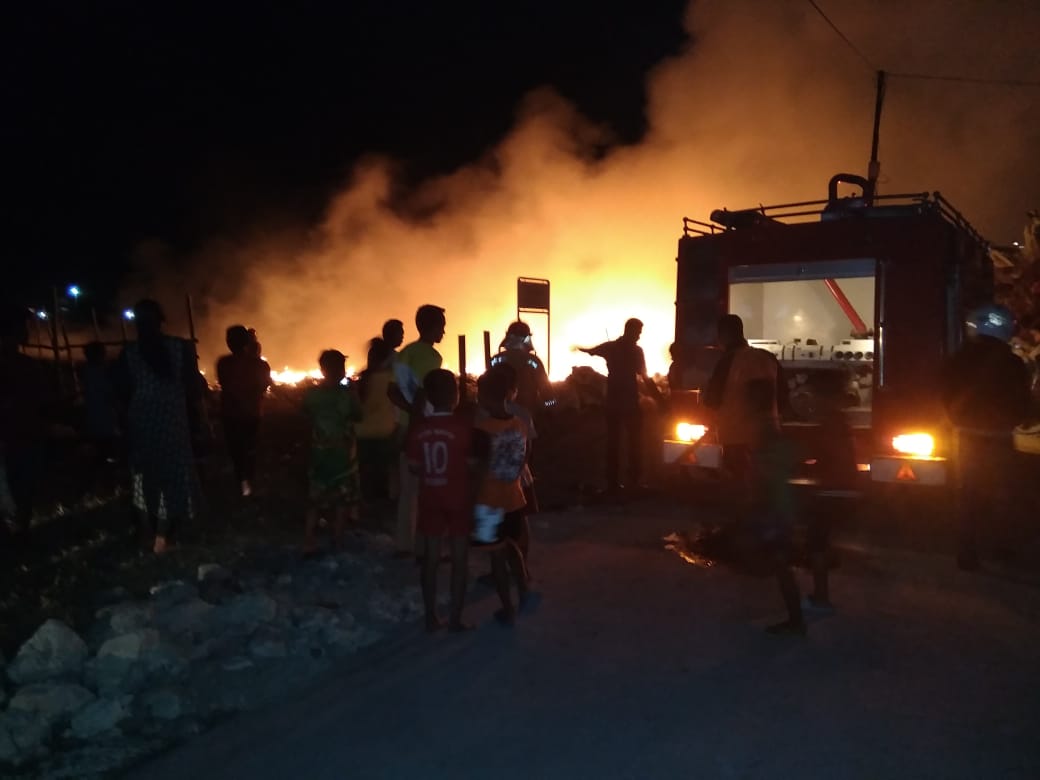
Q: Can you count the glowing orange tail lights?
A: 2